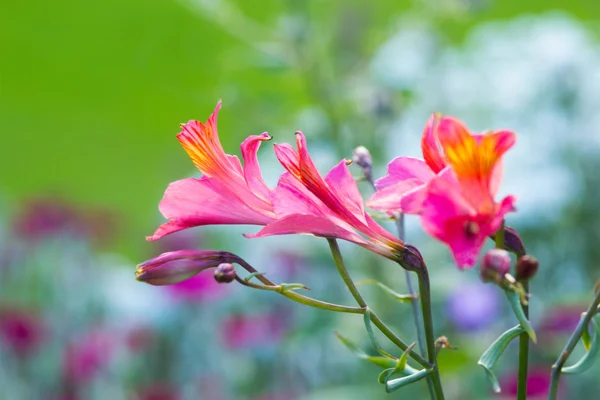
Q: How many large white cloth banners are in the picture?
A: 0